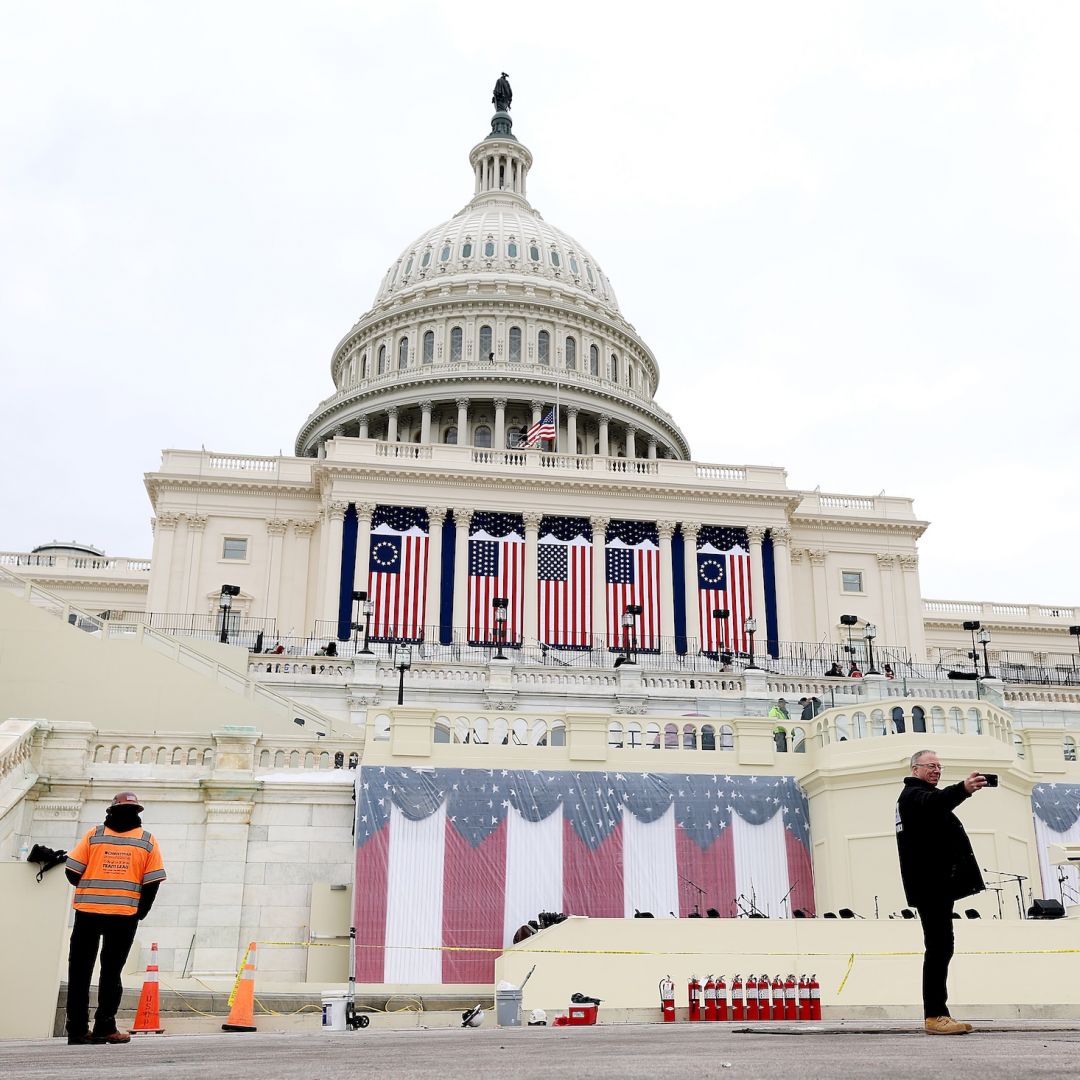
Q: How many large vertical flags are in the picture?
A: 5